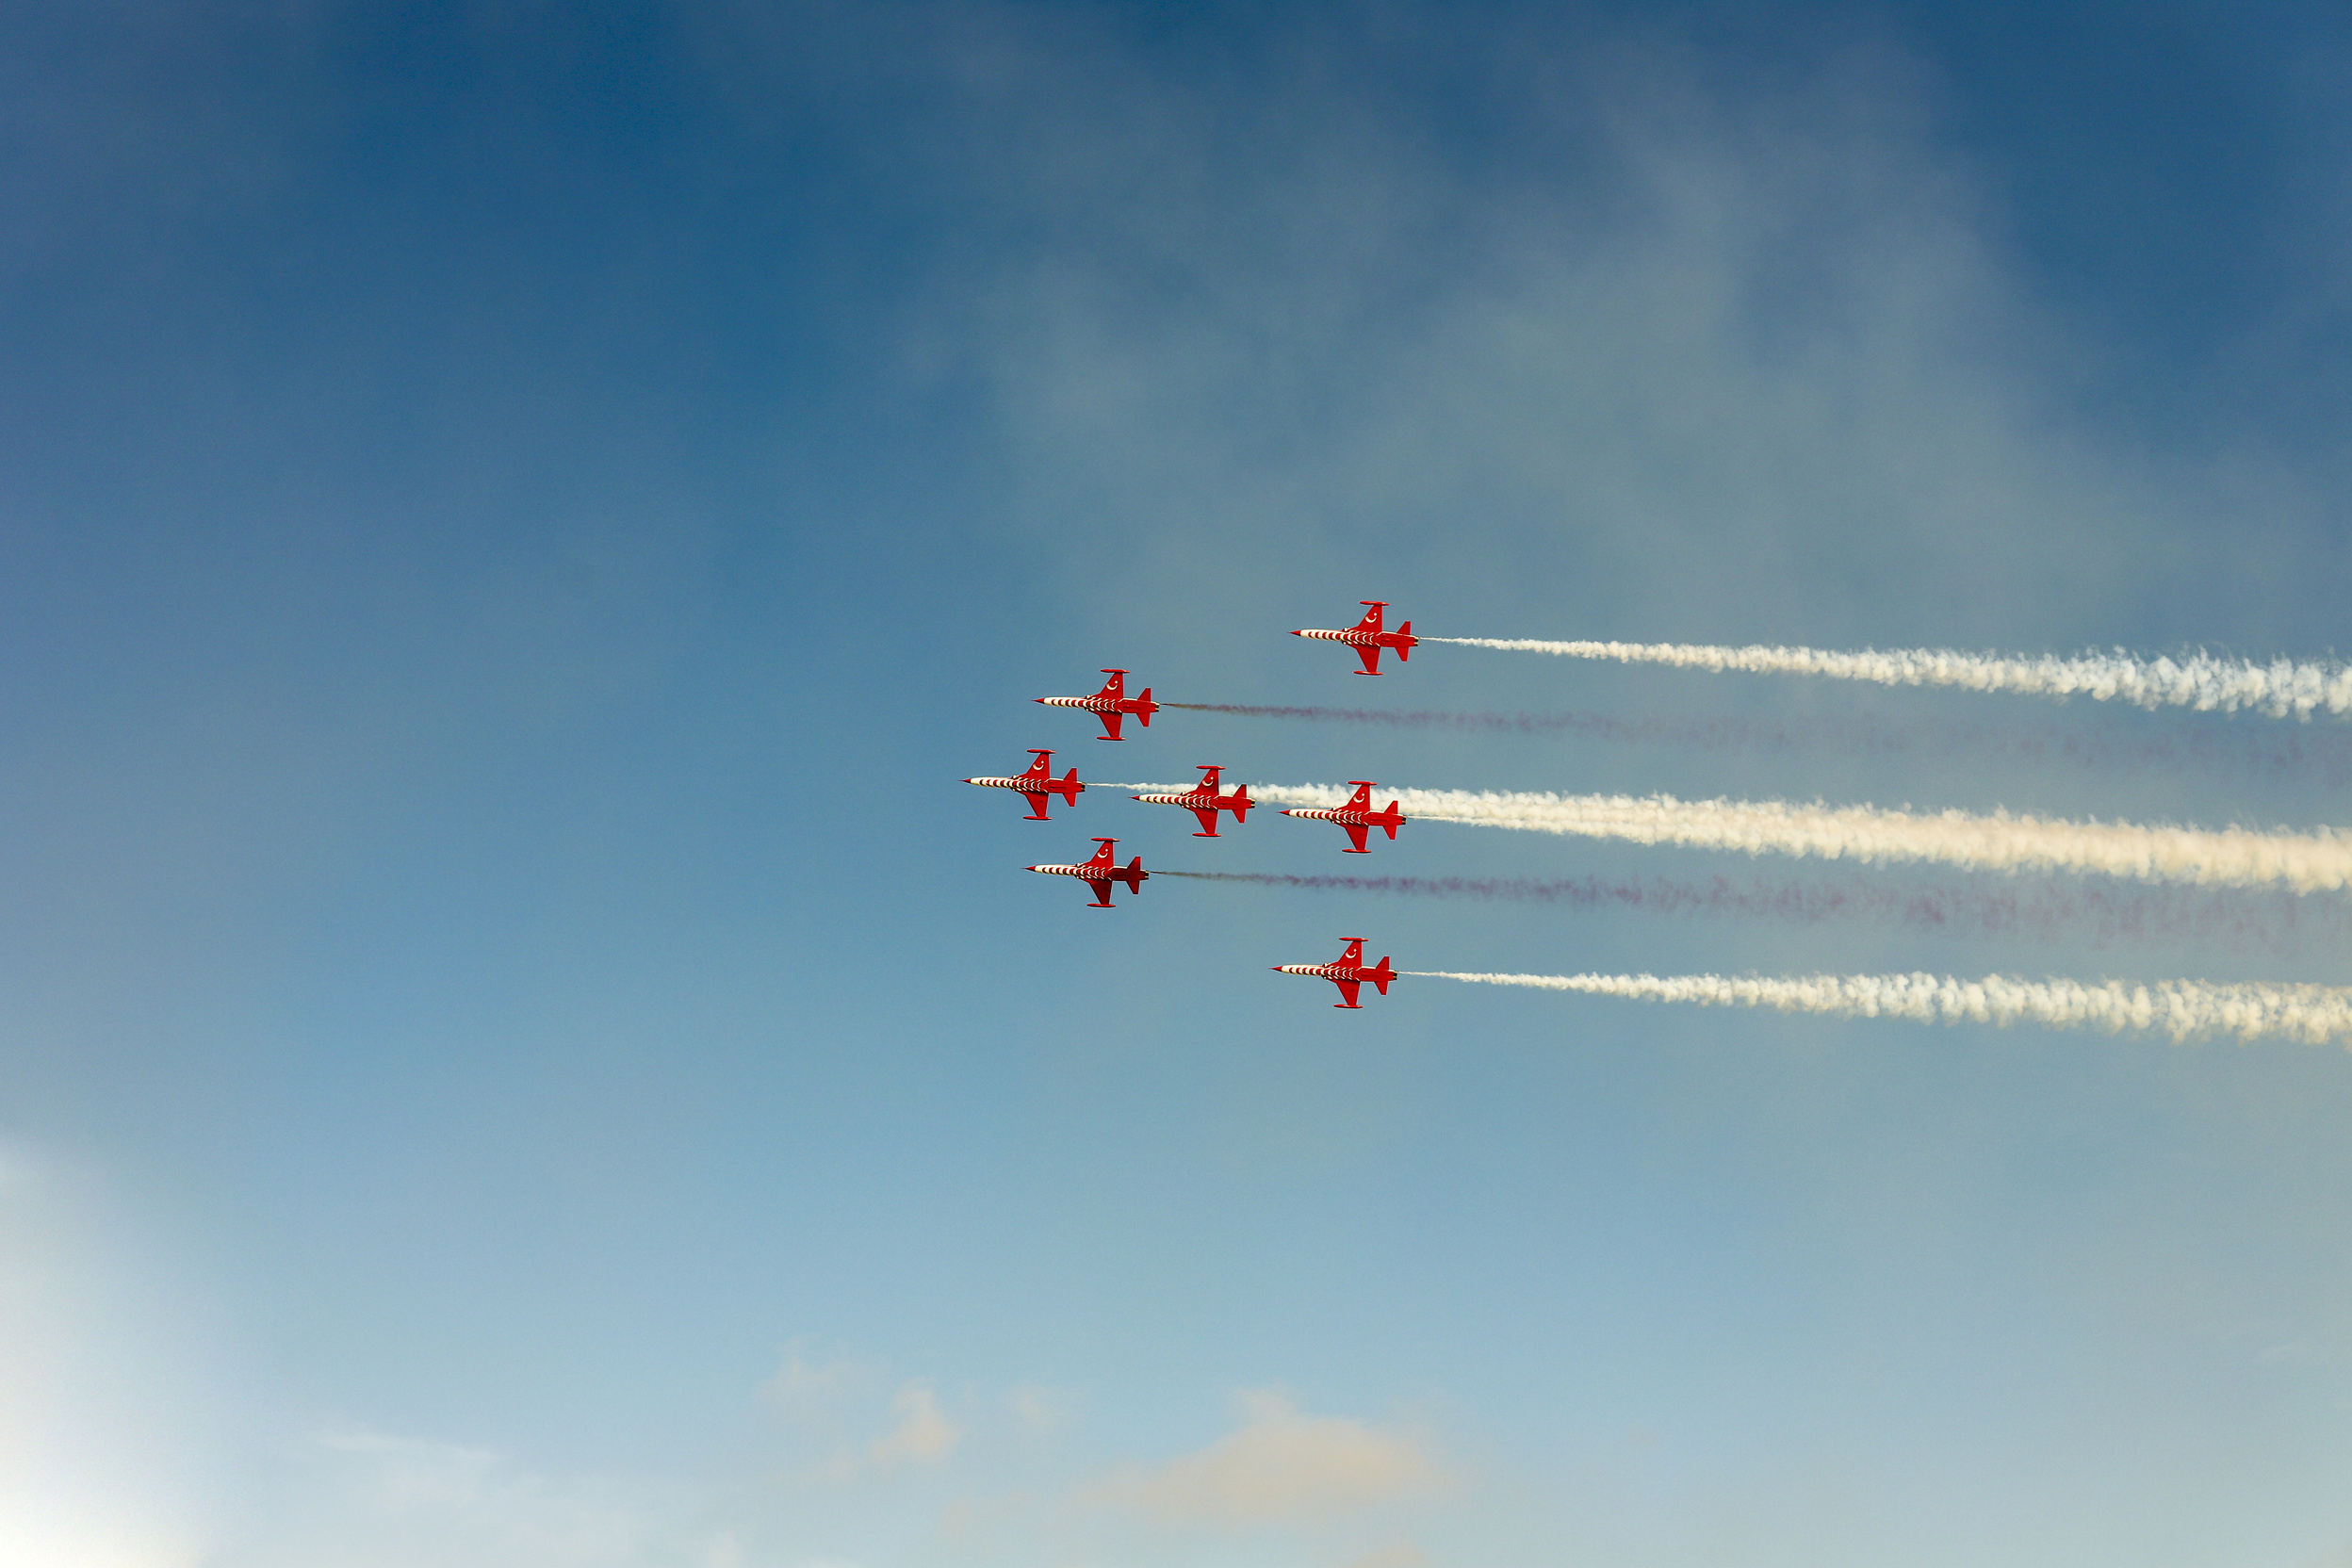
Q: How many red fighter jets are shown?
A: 7